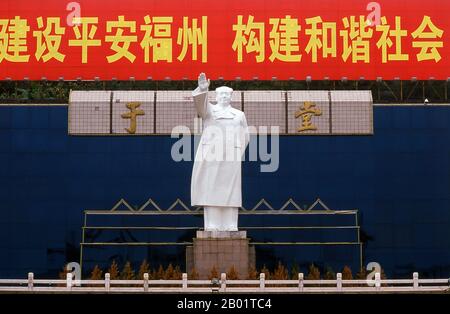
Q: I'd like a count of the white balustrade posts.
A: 11